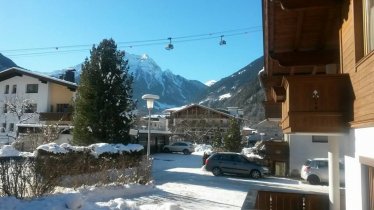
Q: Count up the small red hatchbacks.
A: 0